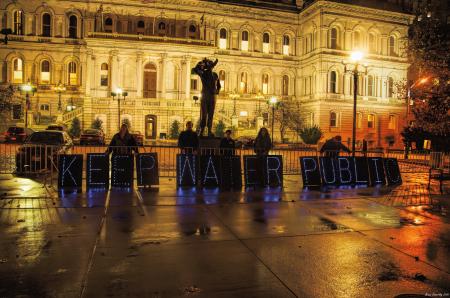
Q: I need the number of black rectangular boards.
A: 15